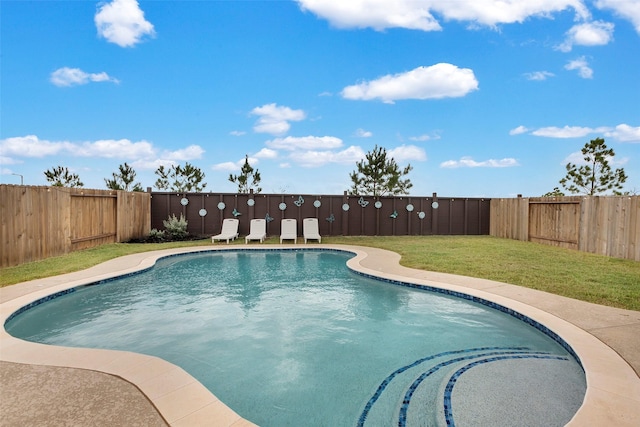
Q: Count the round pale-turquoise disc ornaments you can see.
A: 11